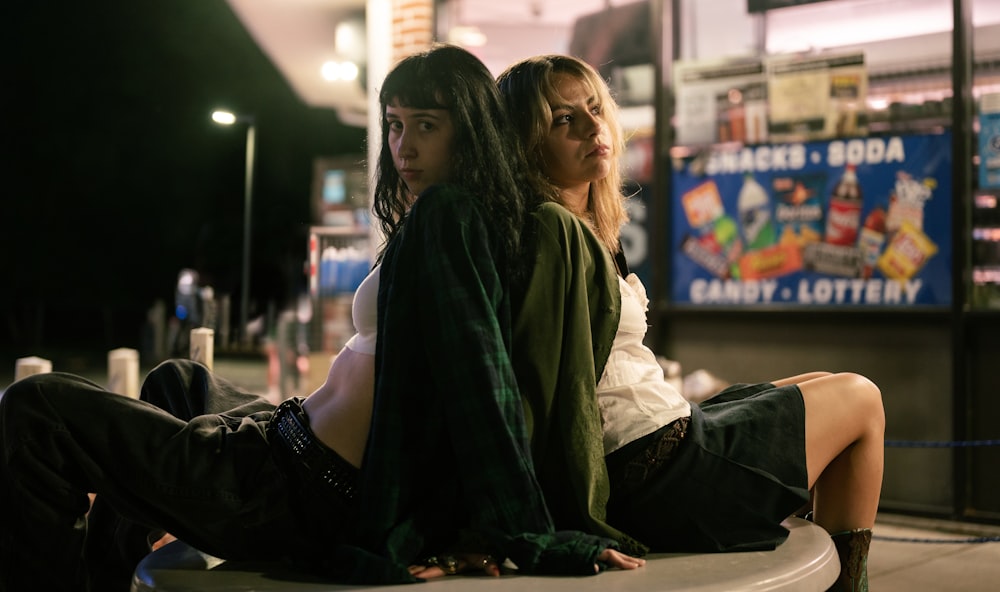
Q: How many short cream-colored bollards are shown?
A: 3